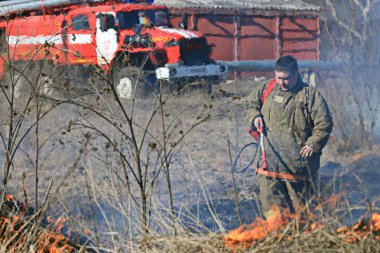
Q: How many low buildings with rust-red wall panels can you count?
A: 1